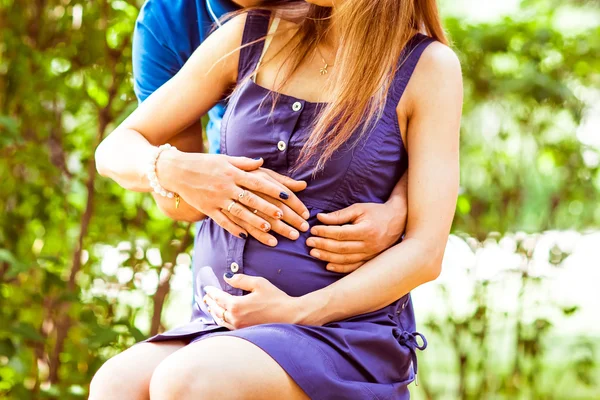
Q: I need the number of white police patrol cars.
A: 0